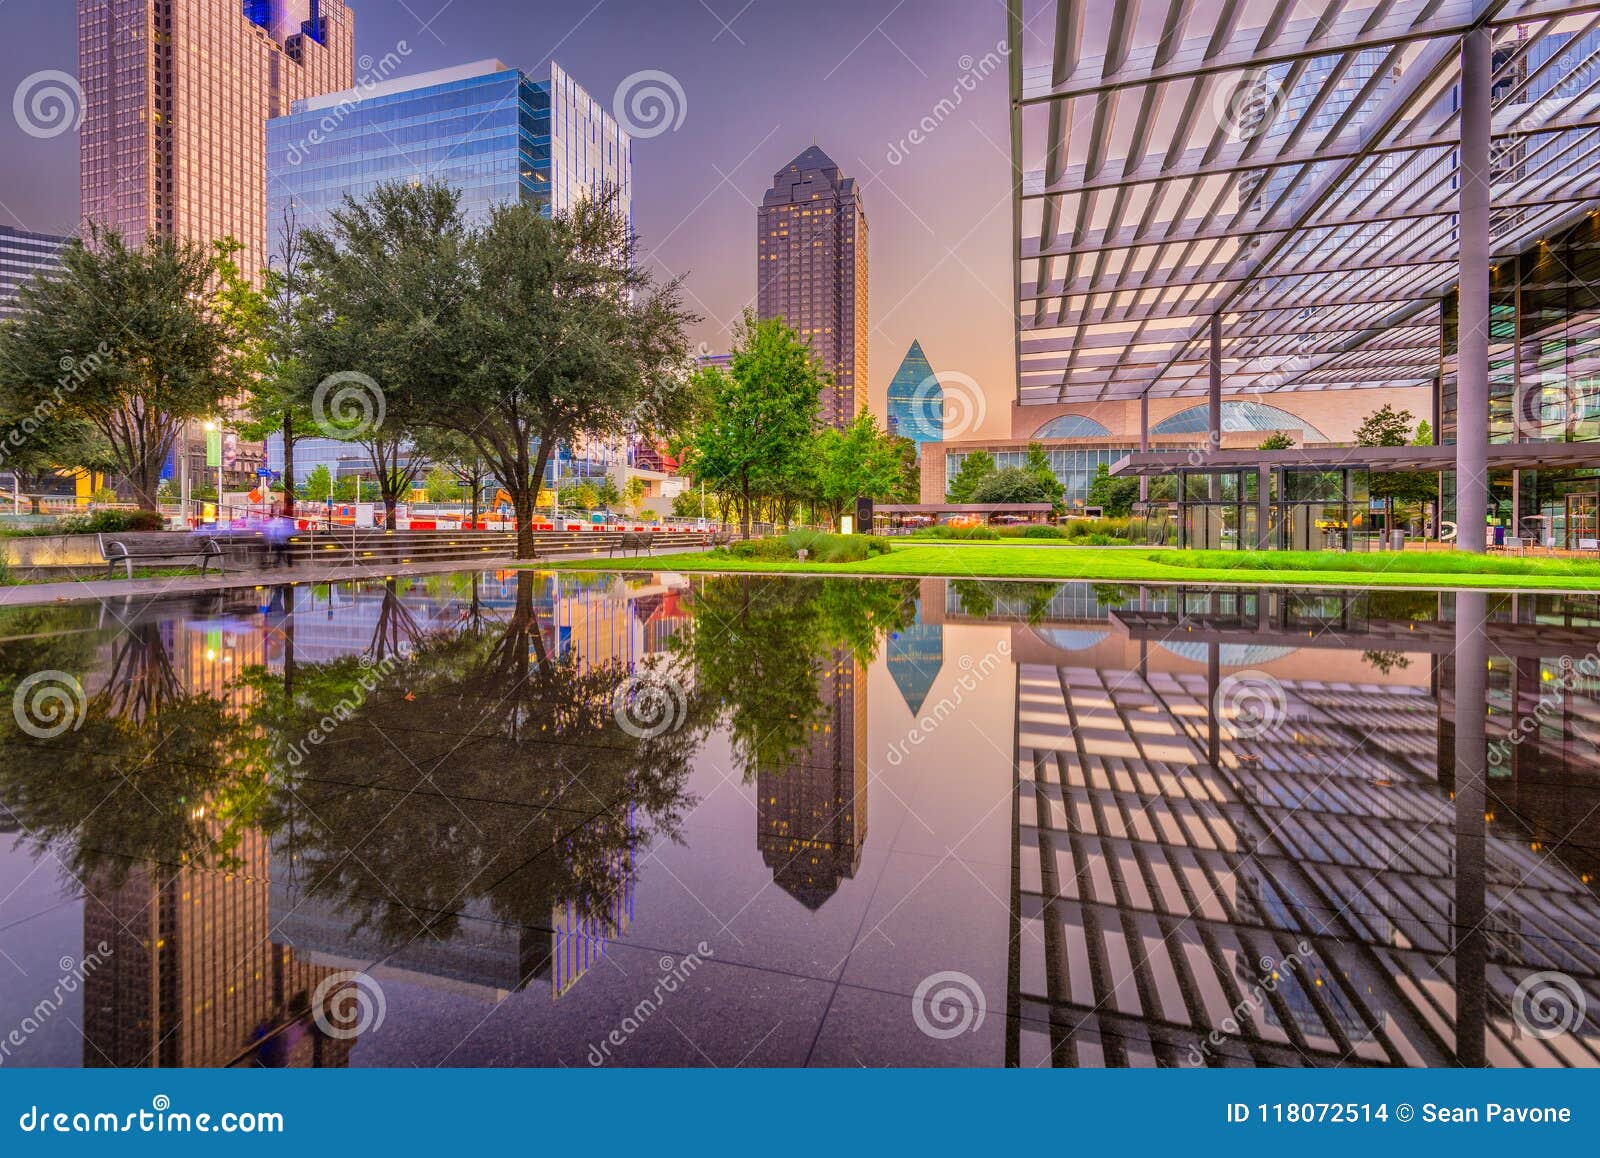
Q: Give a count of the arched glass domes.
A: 2